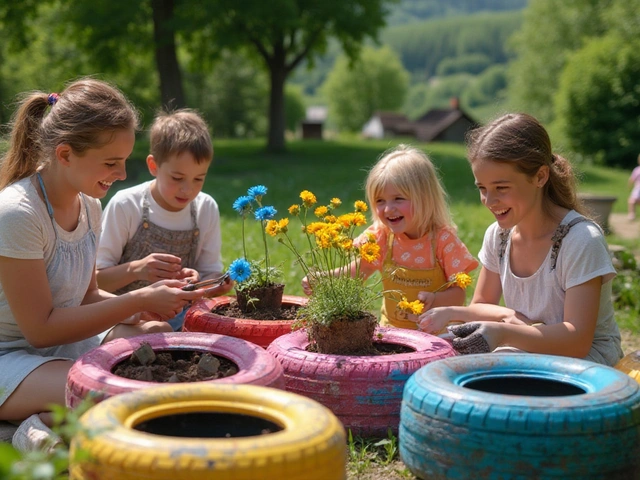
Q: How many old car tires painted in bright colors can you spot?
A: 5